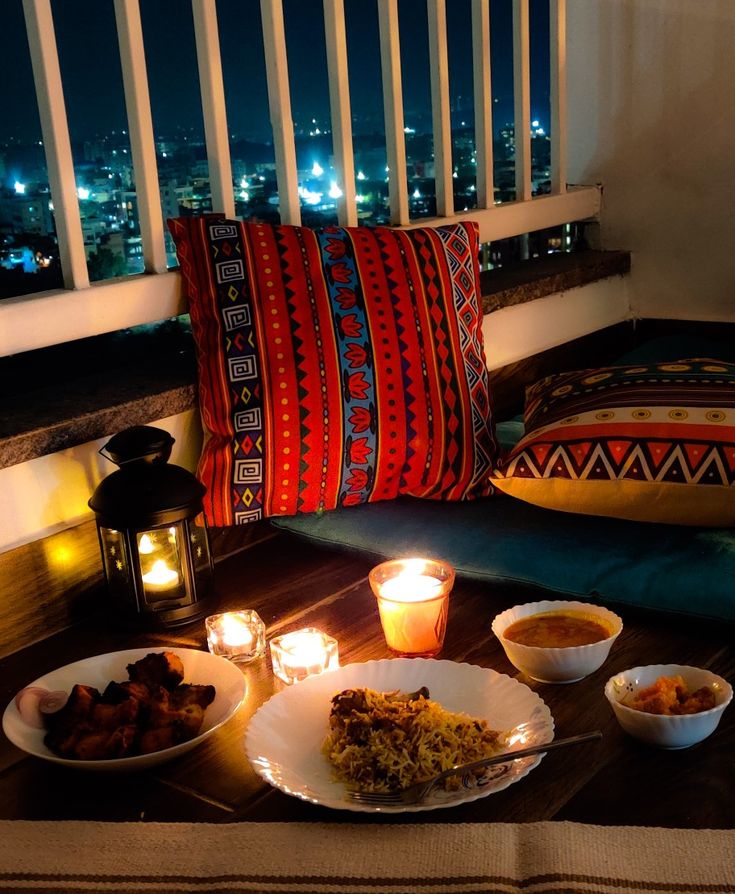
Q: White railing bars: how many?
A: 10